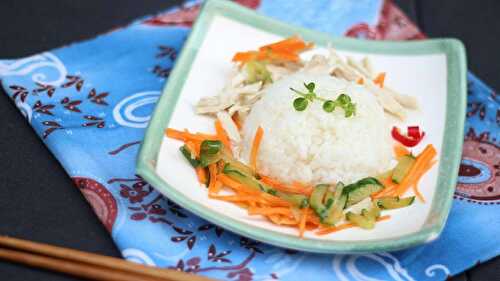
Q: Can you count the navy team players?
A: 0